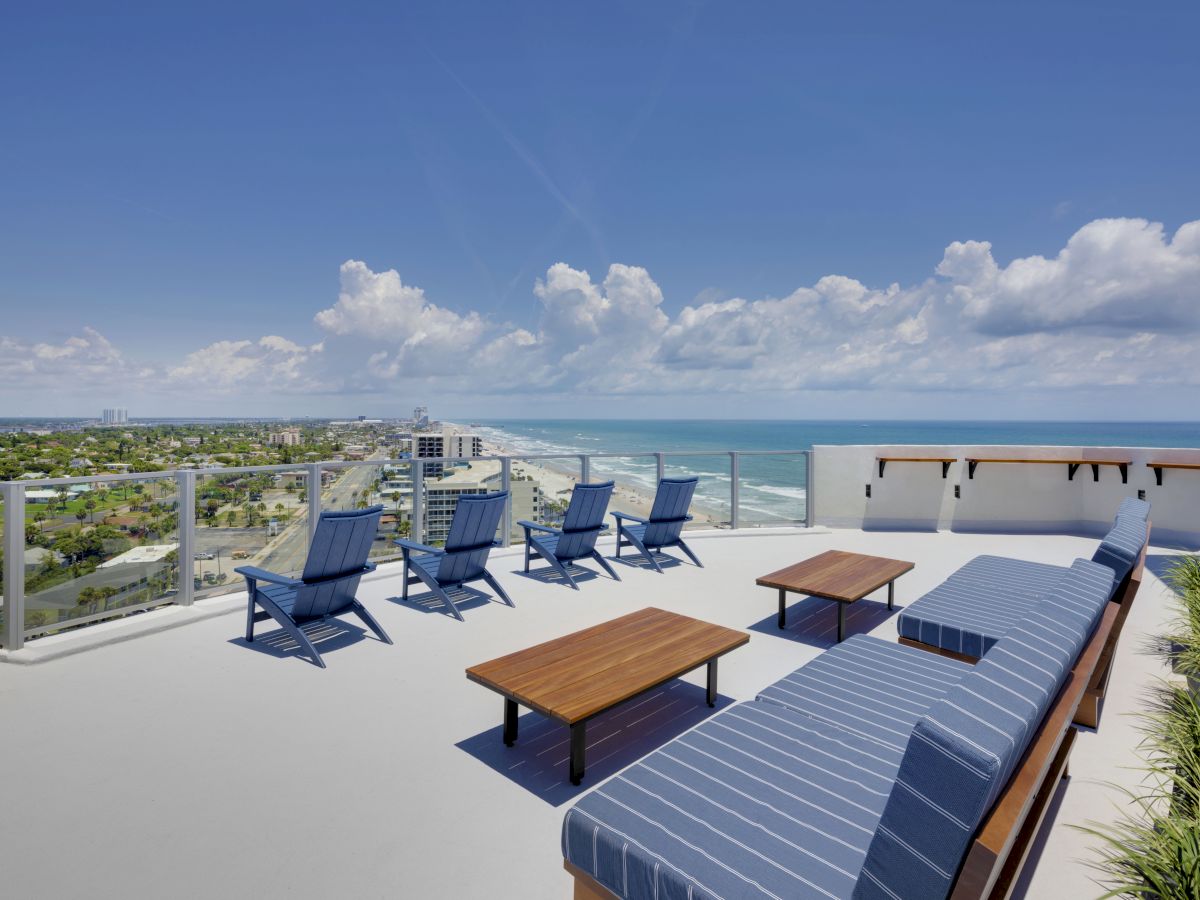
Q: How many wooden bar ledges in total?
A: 3